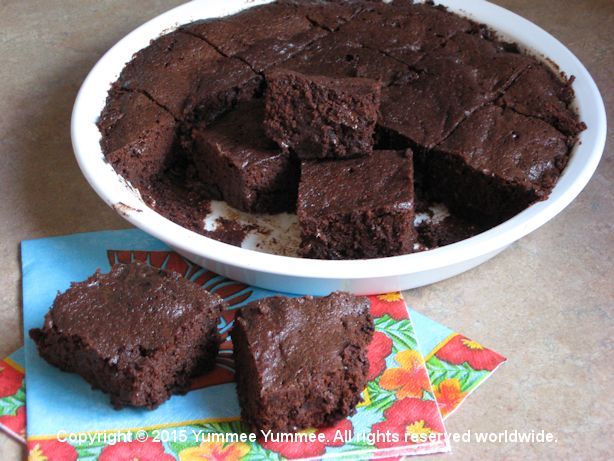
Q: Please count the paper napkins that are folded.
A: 2